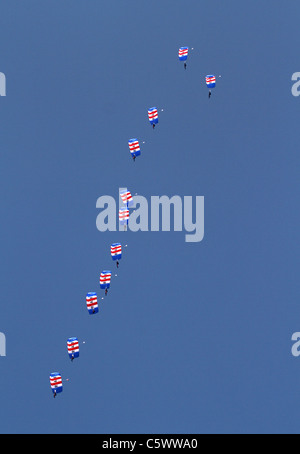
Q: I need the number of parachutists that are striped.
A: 11